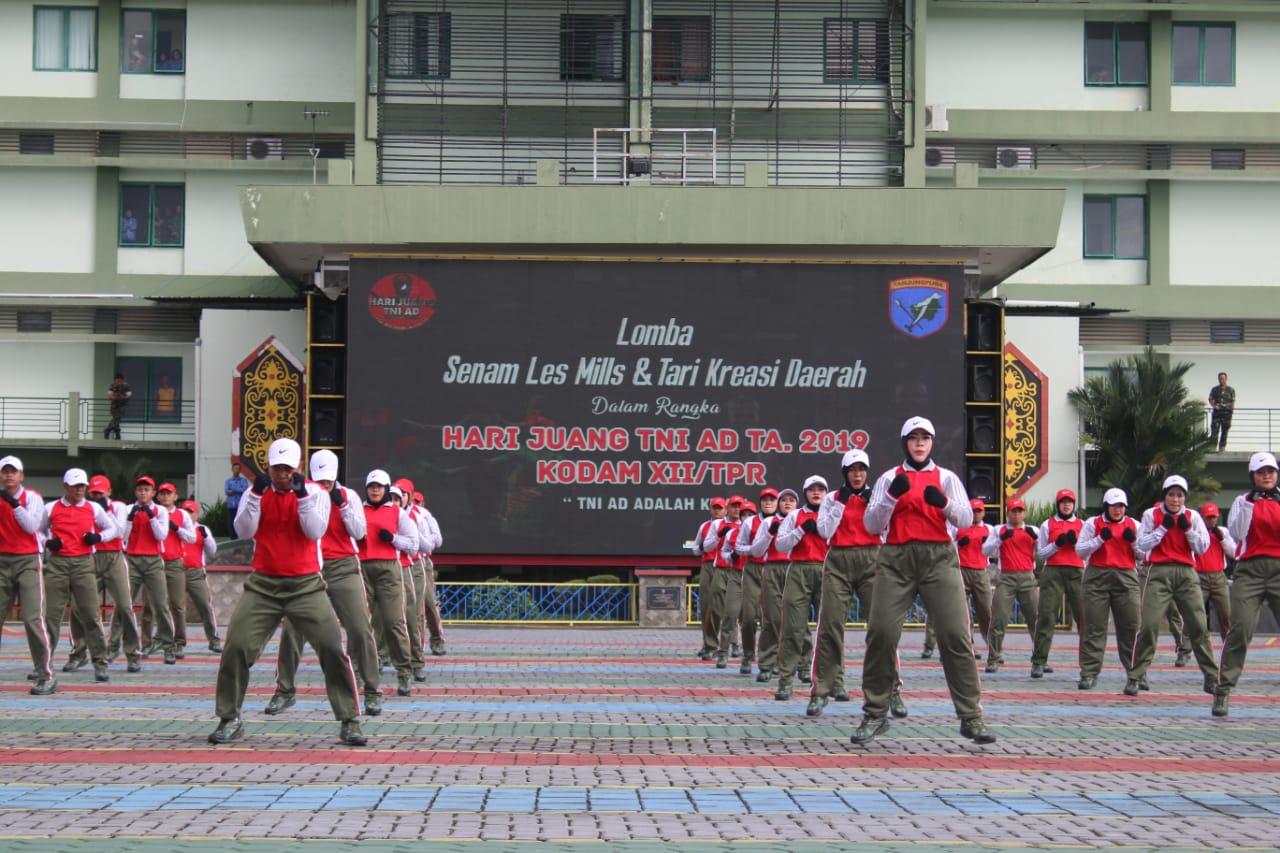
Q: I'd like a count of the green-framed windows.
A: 11